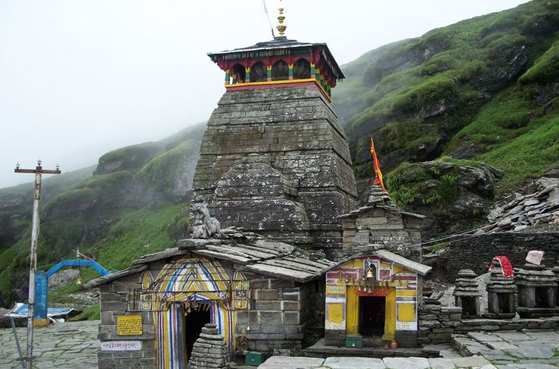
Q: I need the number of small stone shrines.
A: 3